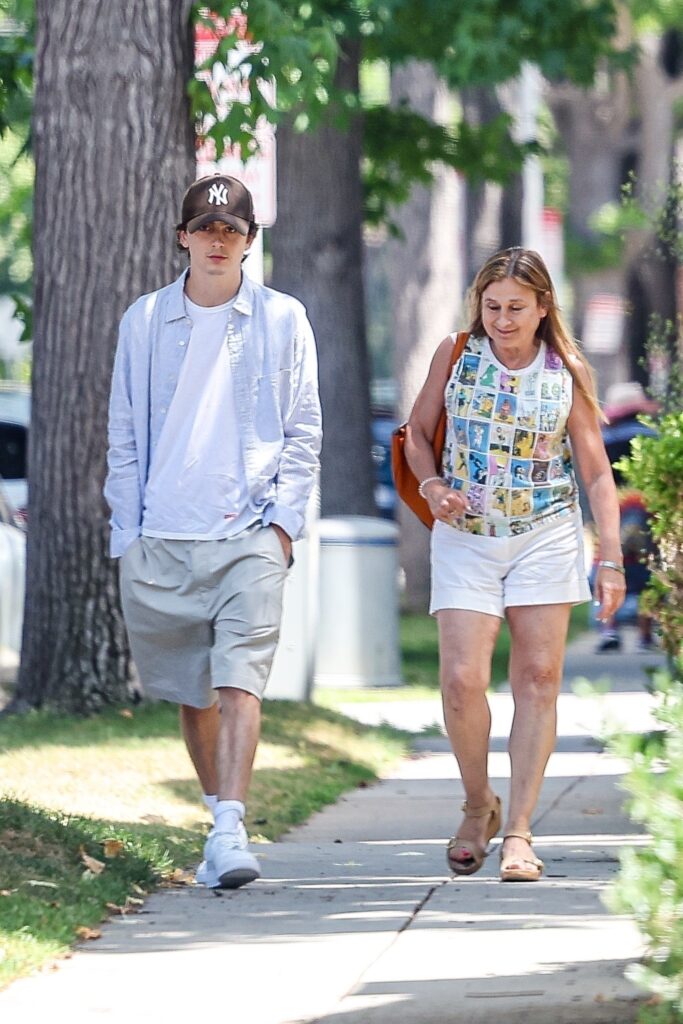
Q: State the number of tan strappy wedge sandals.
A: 2